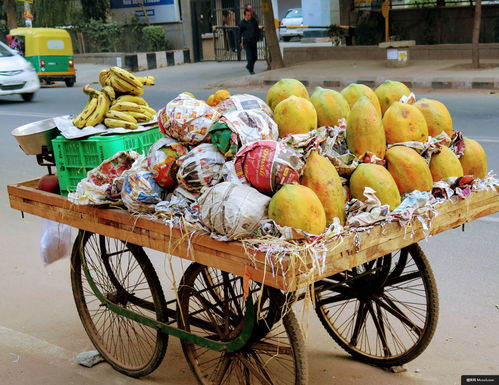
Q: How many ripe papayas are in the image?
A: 14